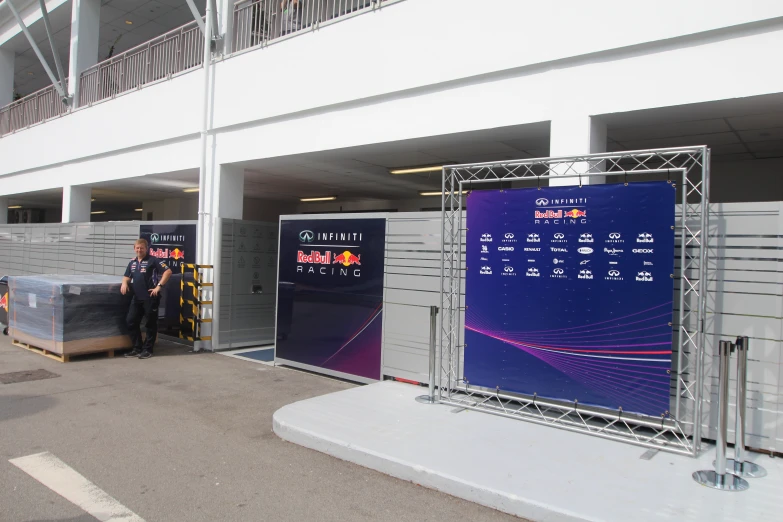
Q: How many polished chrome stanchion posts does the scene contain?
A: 3